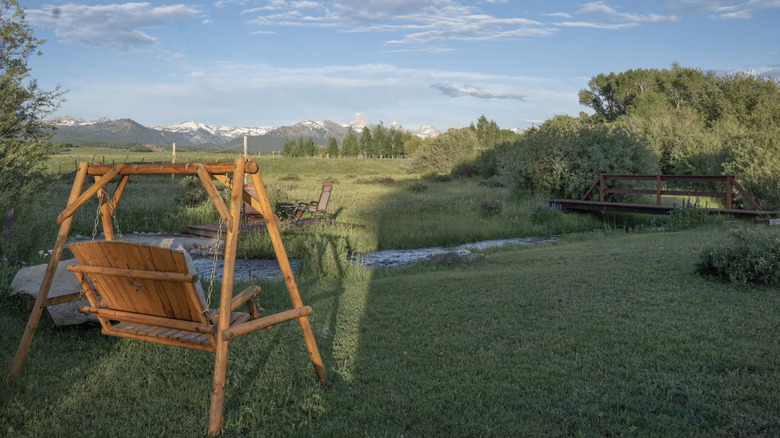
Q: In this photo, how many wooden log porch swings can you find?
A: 1